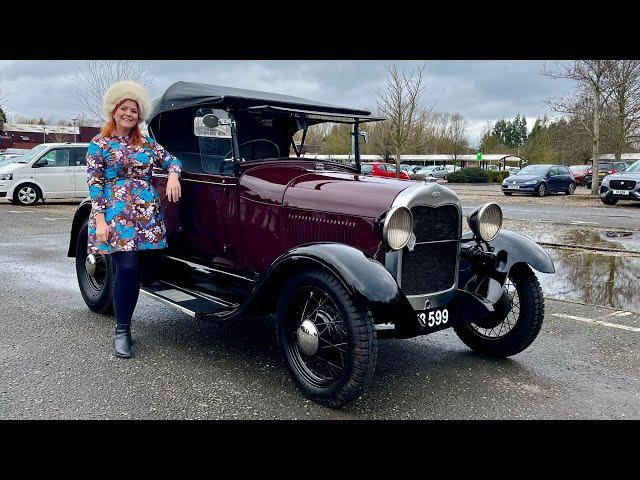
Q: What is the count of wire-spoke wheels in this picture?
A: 3